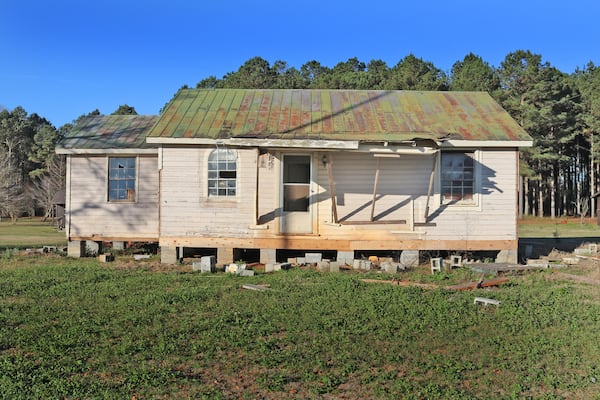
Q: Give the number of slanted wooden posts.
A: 3